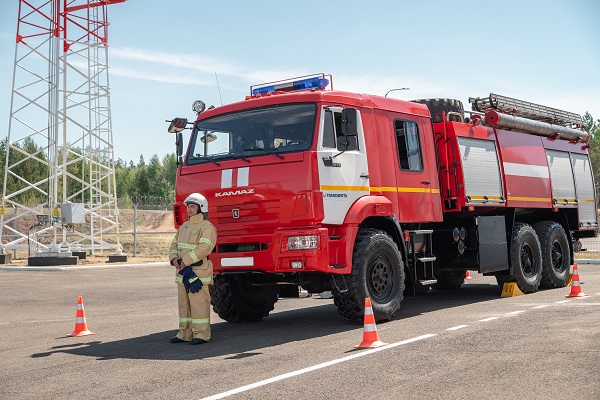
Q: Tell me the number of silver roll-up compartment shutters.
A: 3